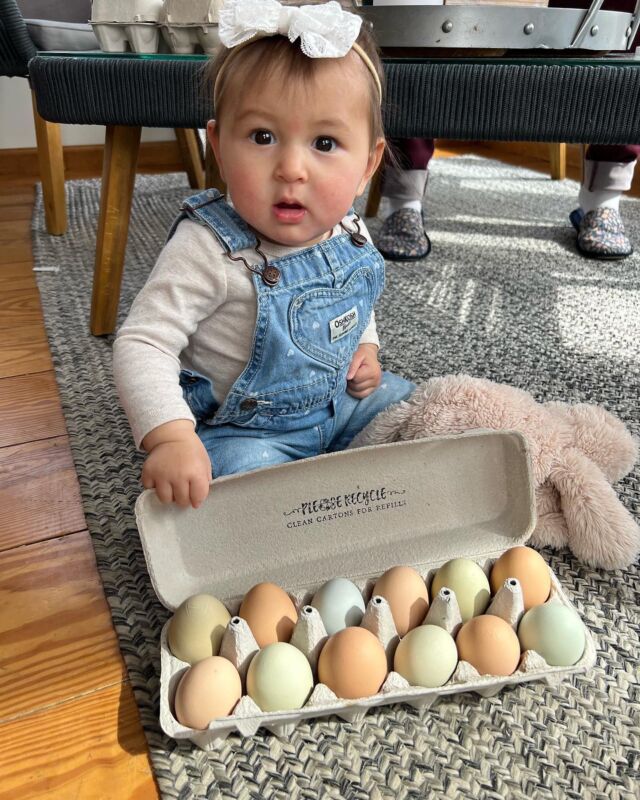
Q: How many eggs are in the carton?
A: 12